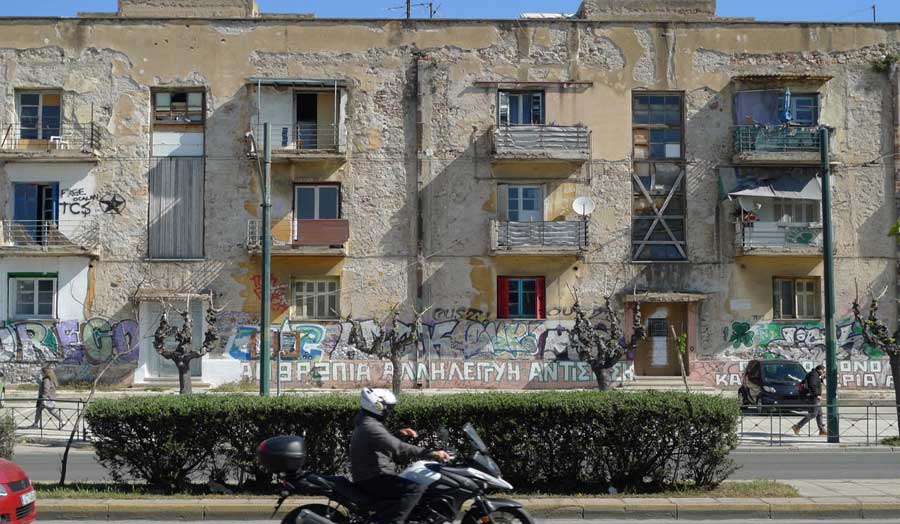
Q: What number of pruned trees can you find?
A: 4